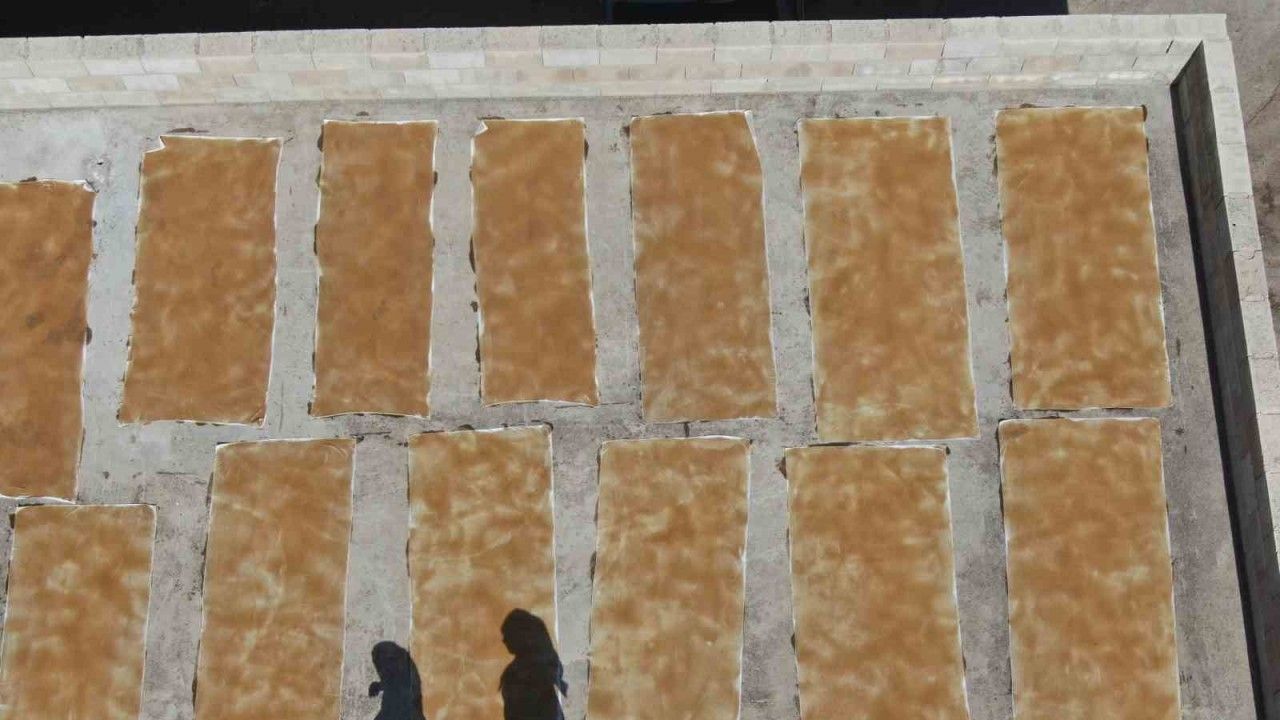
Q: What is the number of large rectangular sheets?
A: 13